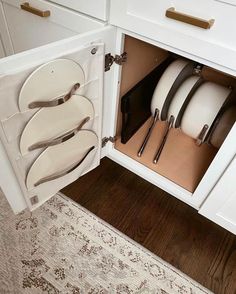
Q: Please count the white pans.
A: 3